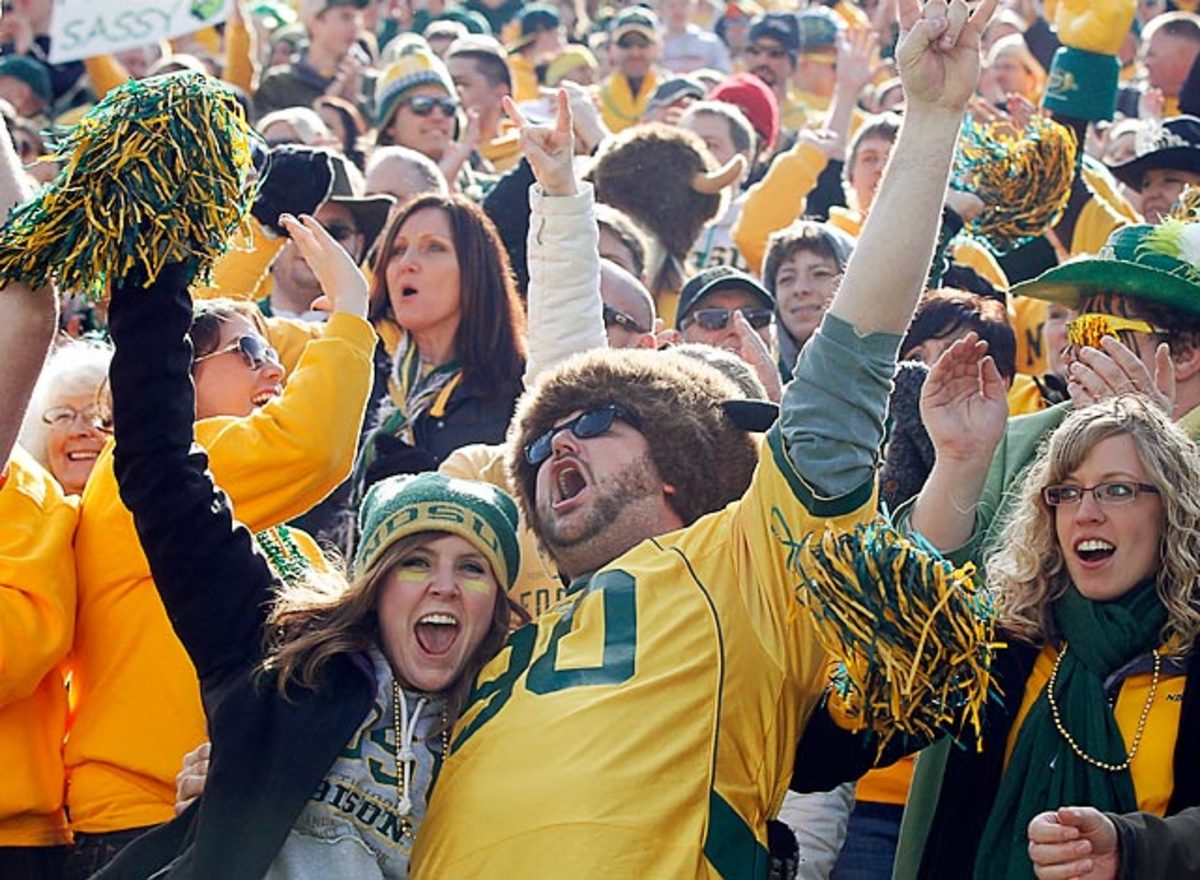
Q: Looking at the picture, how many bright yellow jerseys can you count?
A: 1